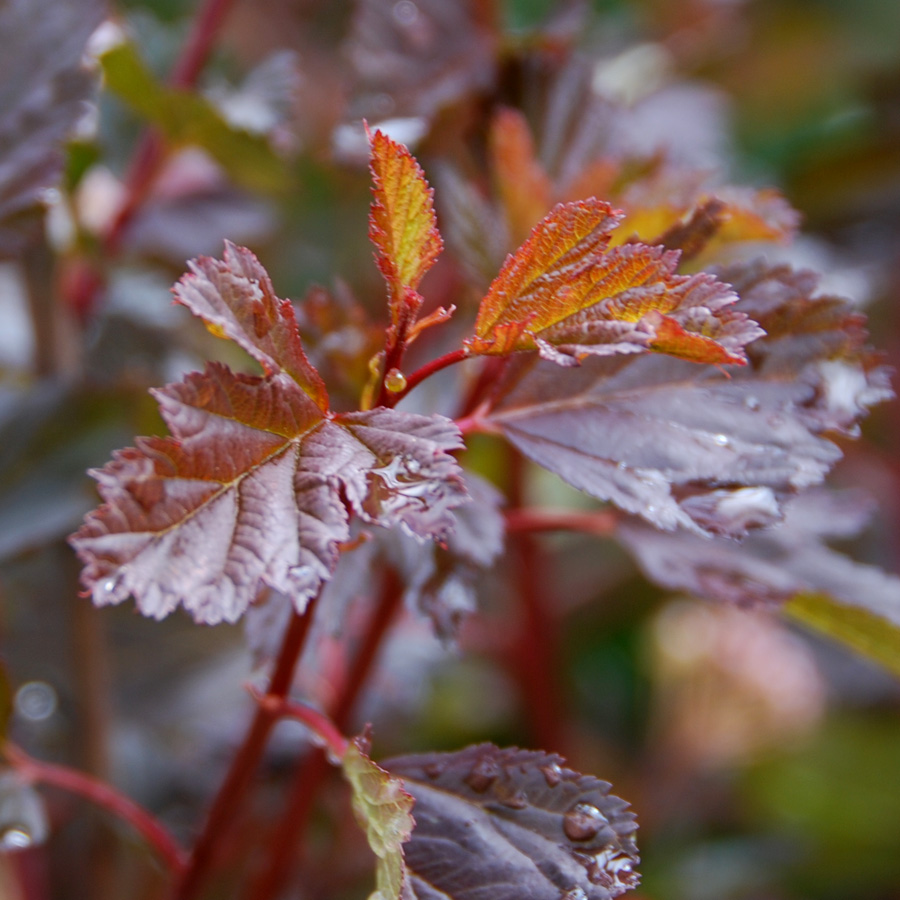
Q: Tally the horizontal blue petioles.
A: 0